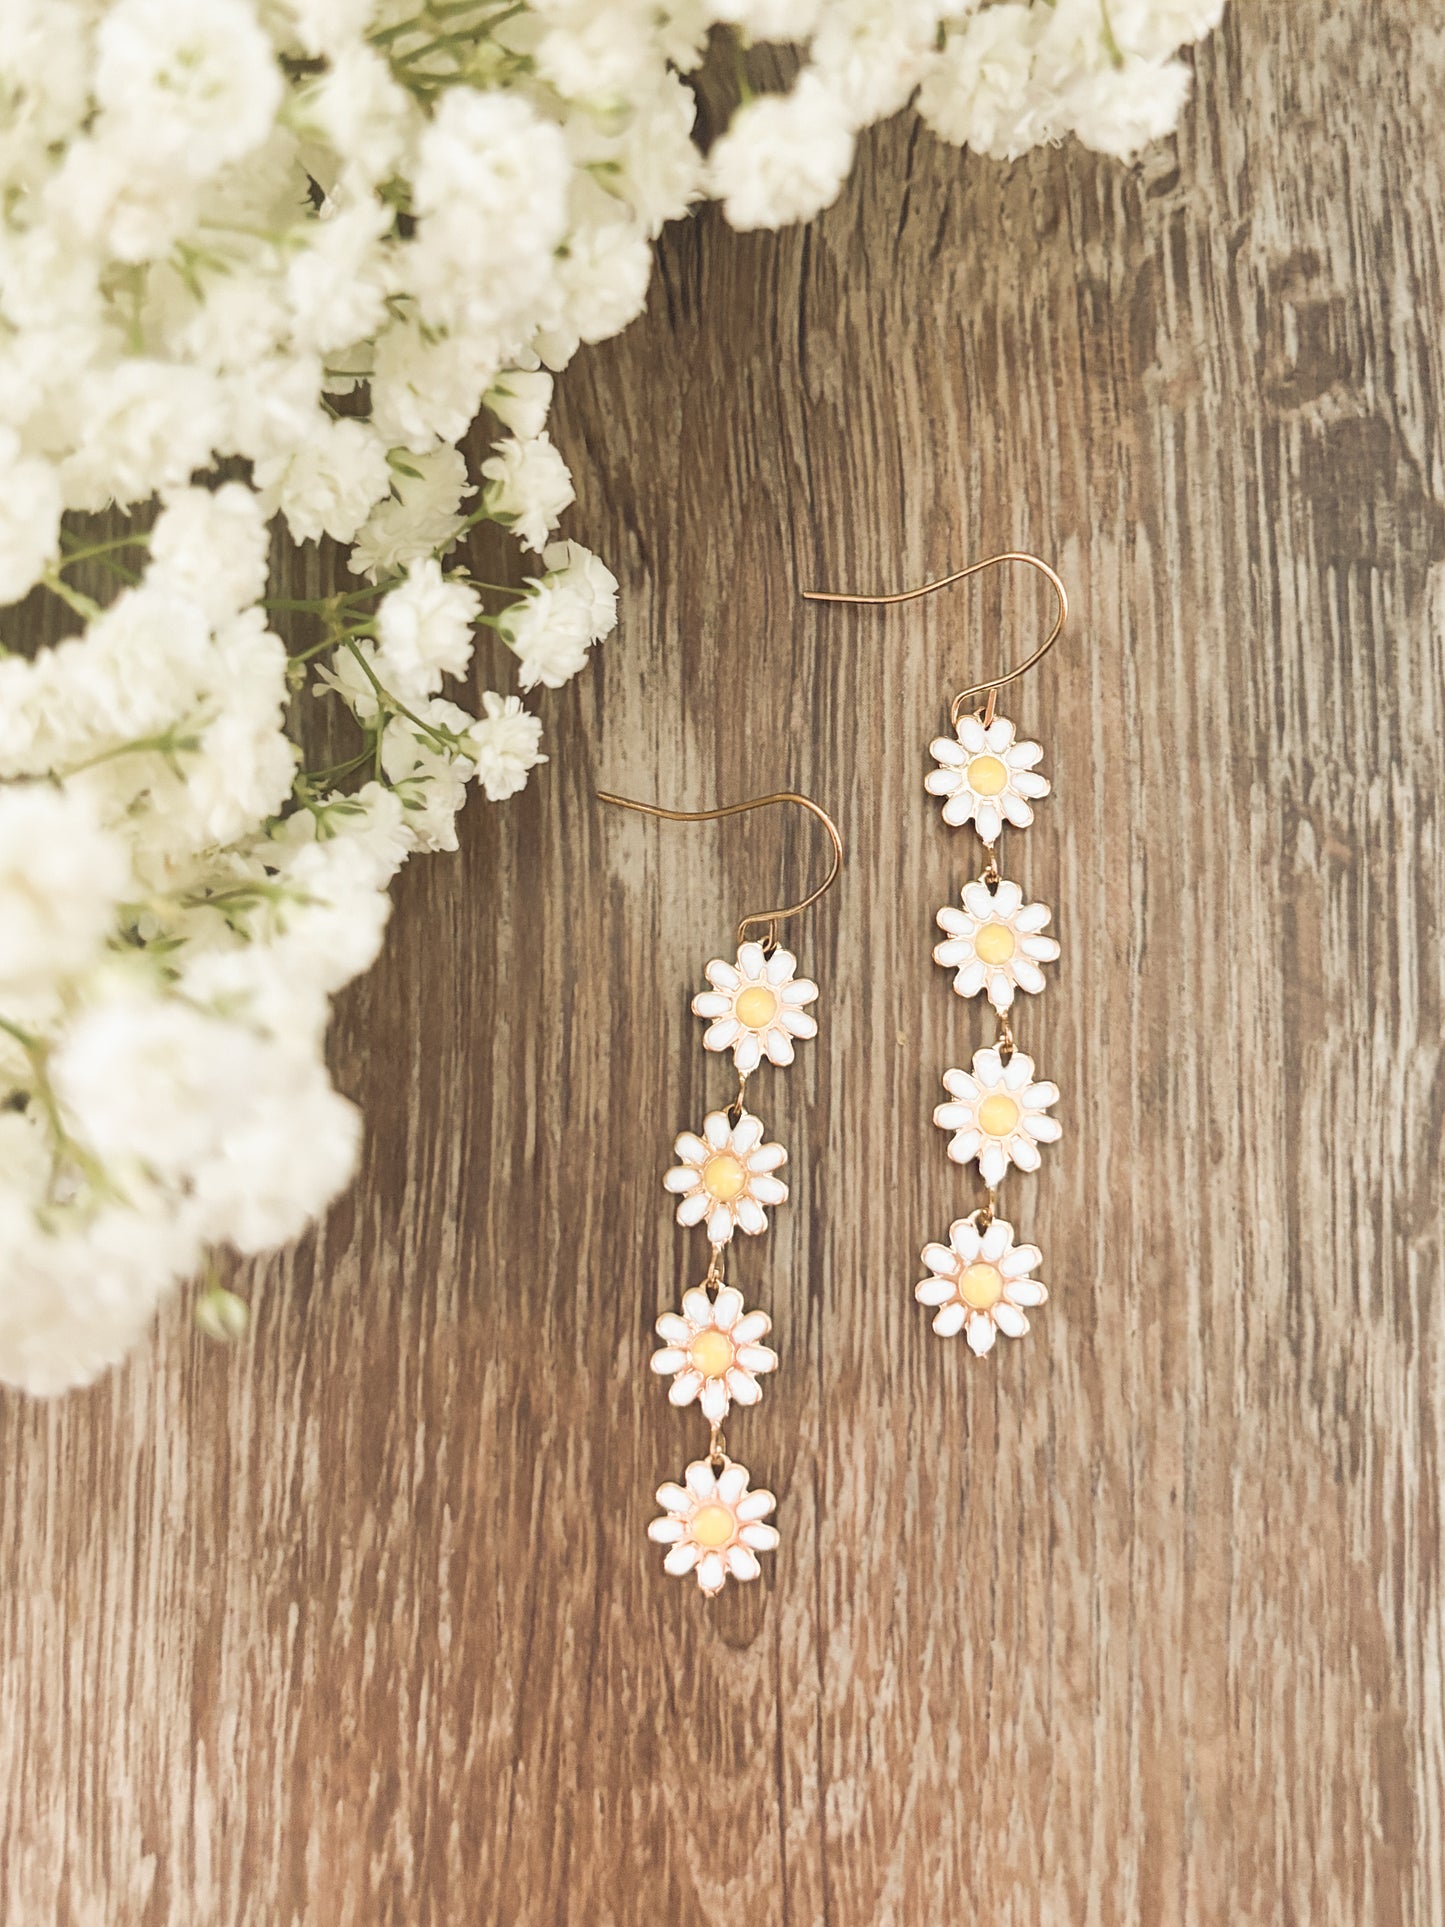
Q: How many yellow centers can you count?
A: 8